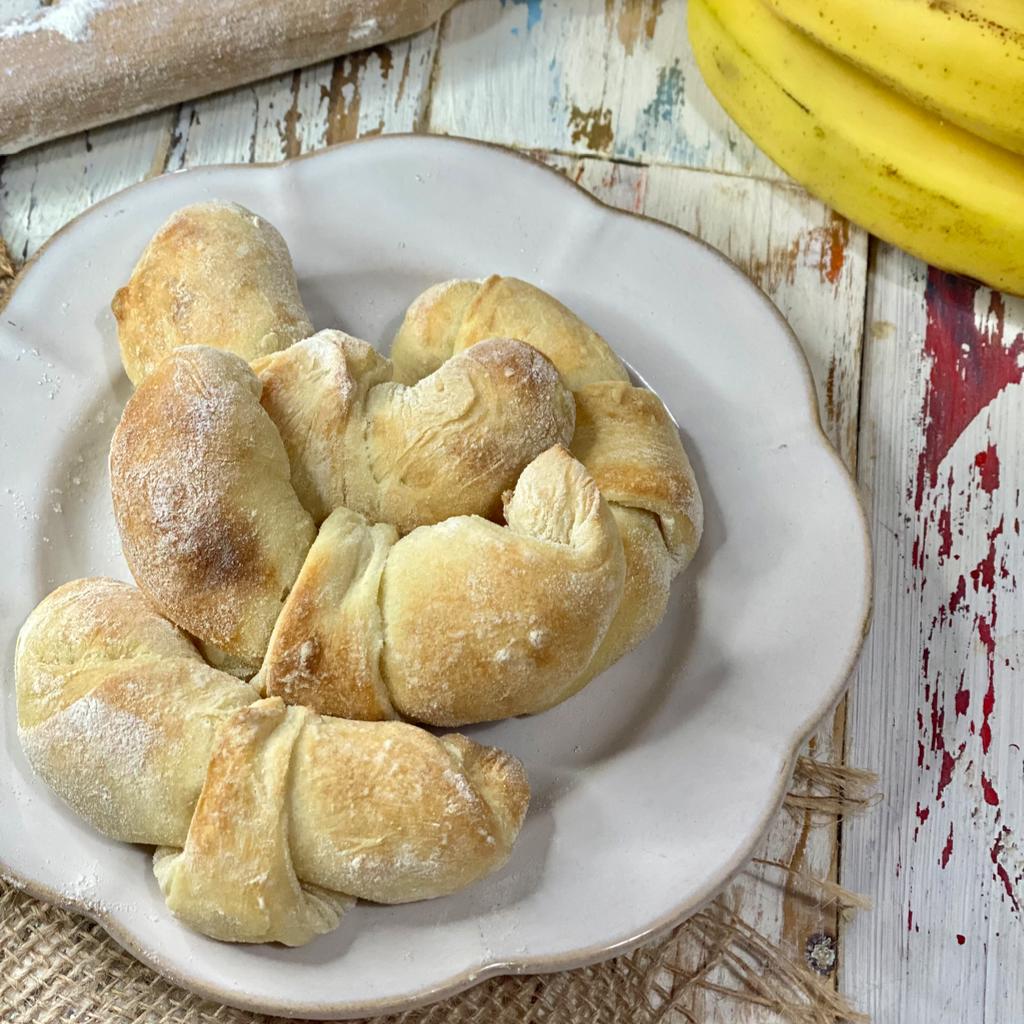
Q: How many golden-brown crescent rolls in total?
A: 4